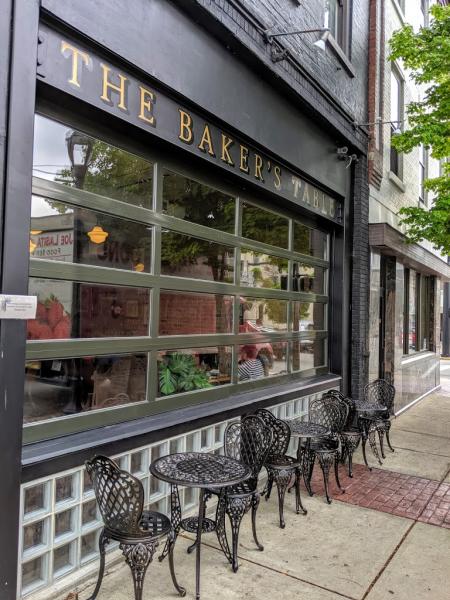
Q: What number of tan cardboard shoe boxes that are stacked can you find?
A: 0